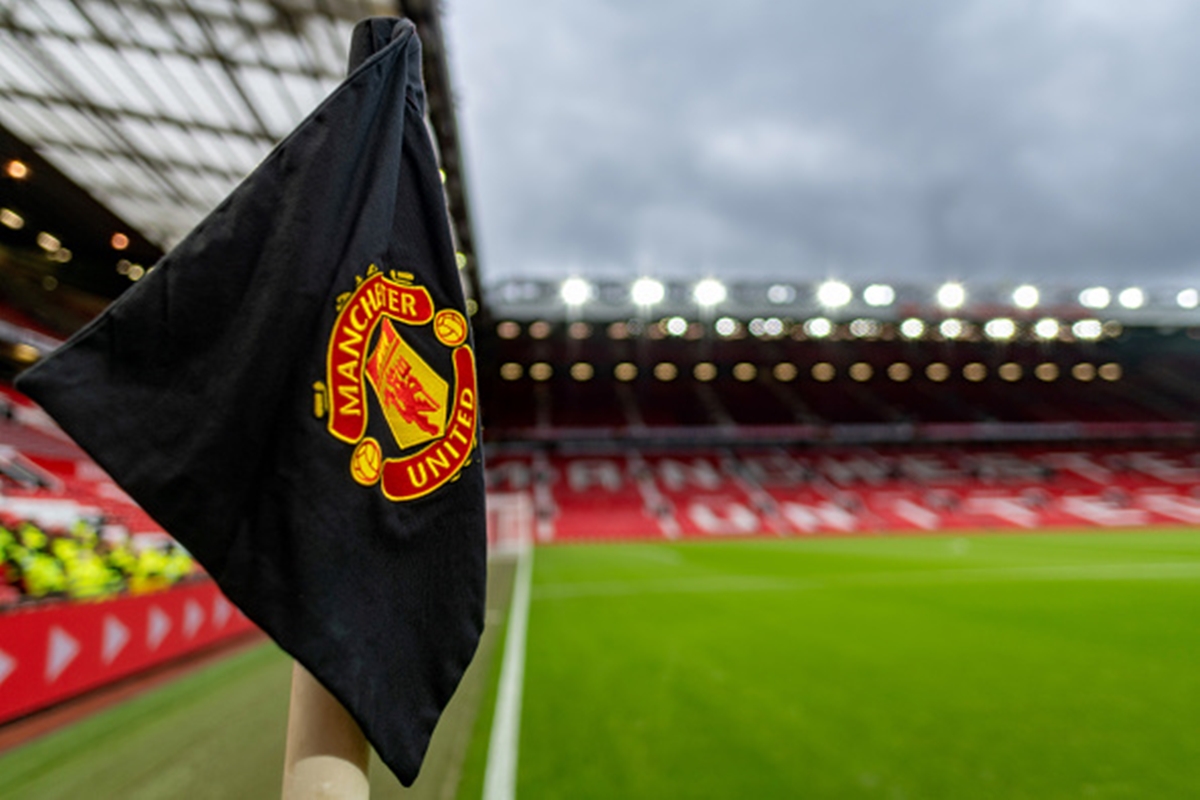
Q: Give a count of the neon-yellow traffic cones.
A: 0